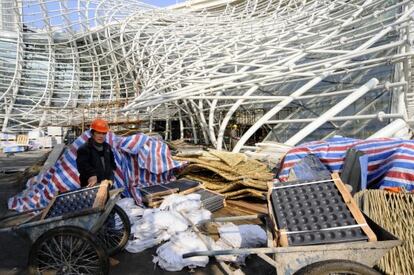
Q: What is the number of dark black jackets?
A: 1